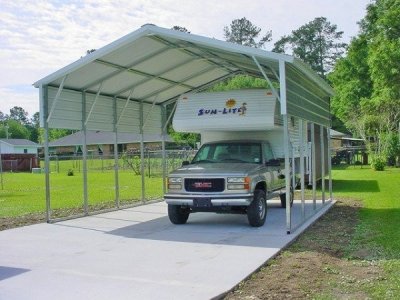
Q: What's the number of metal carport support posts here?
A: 10